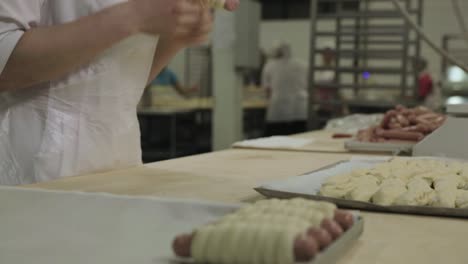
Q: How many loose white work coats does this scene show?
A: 2